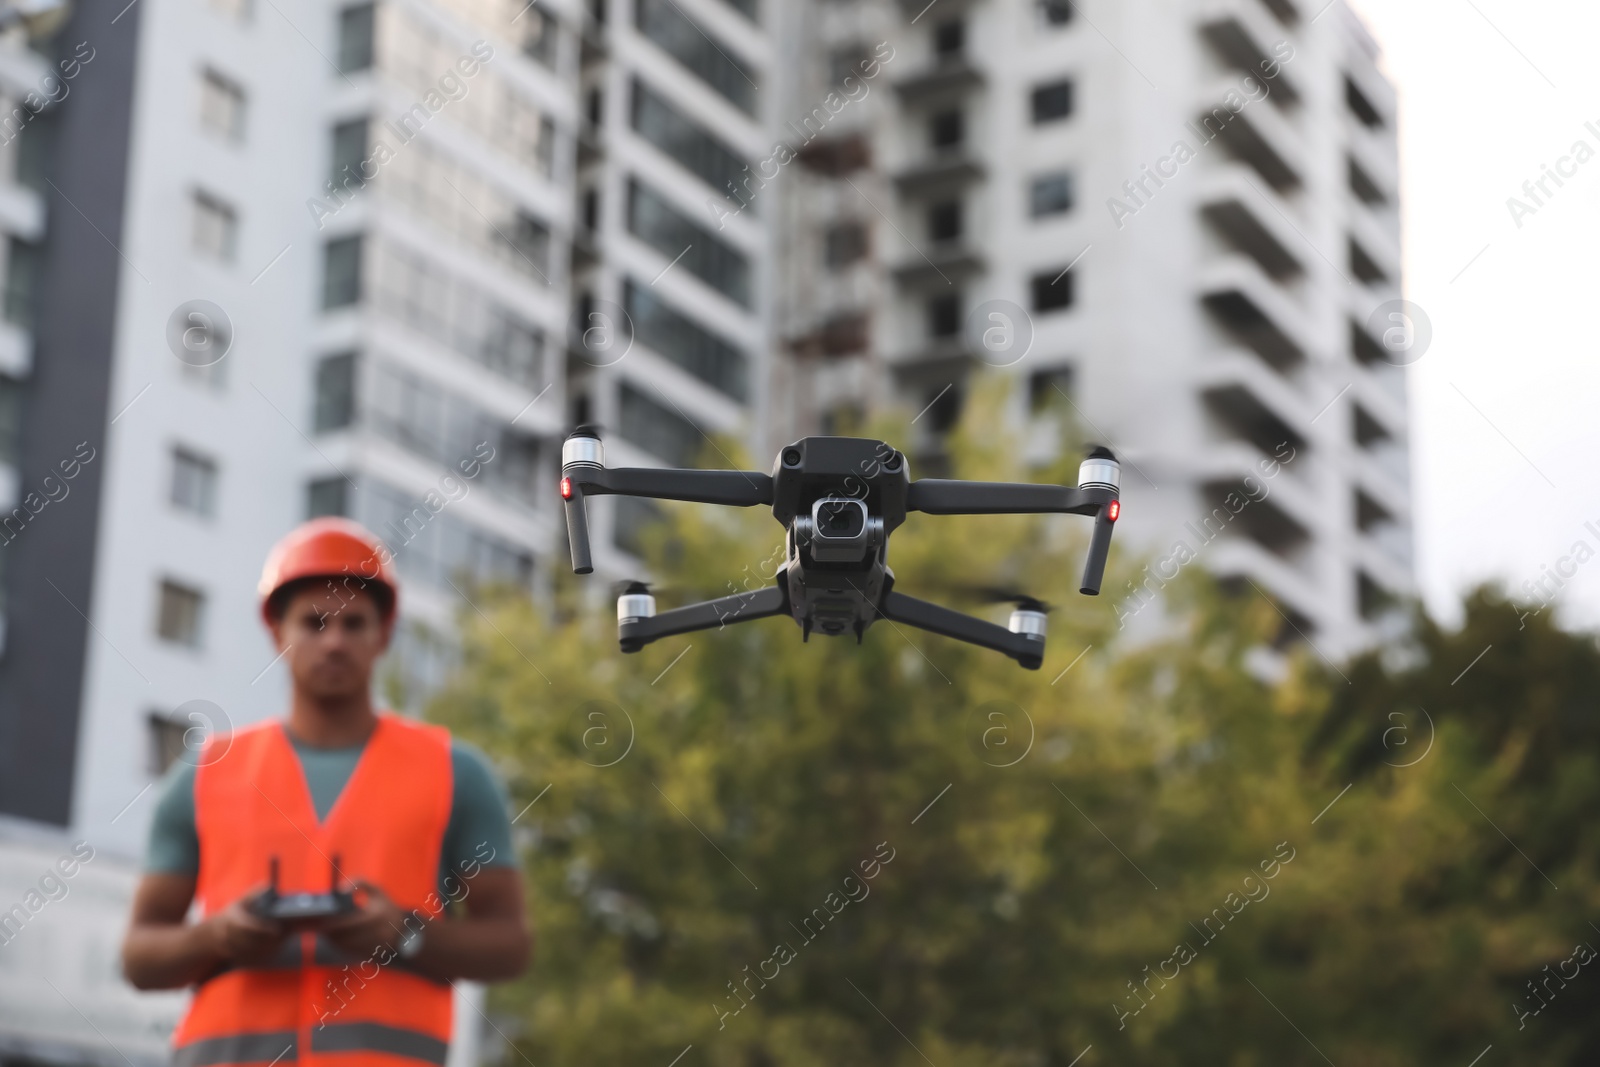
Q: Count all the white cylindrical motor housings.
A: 4